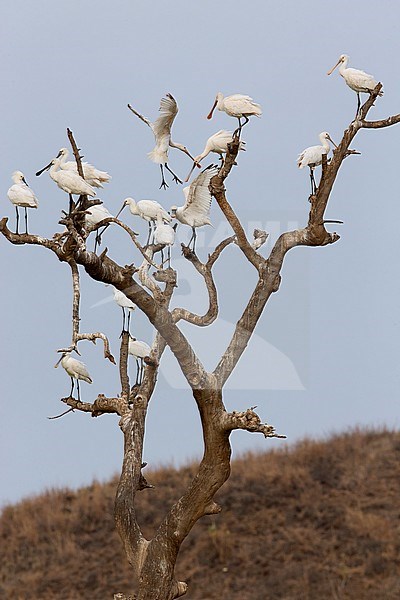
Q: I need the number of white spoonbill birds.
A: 15